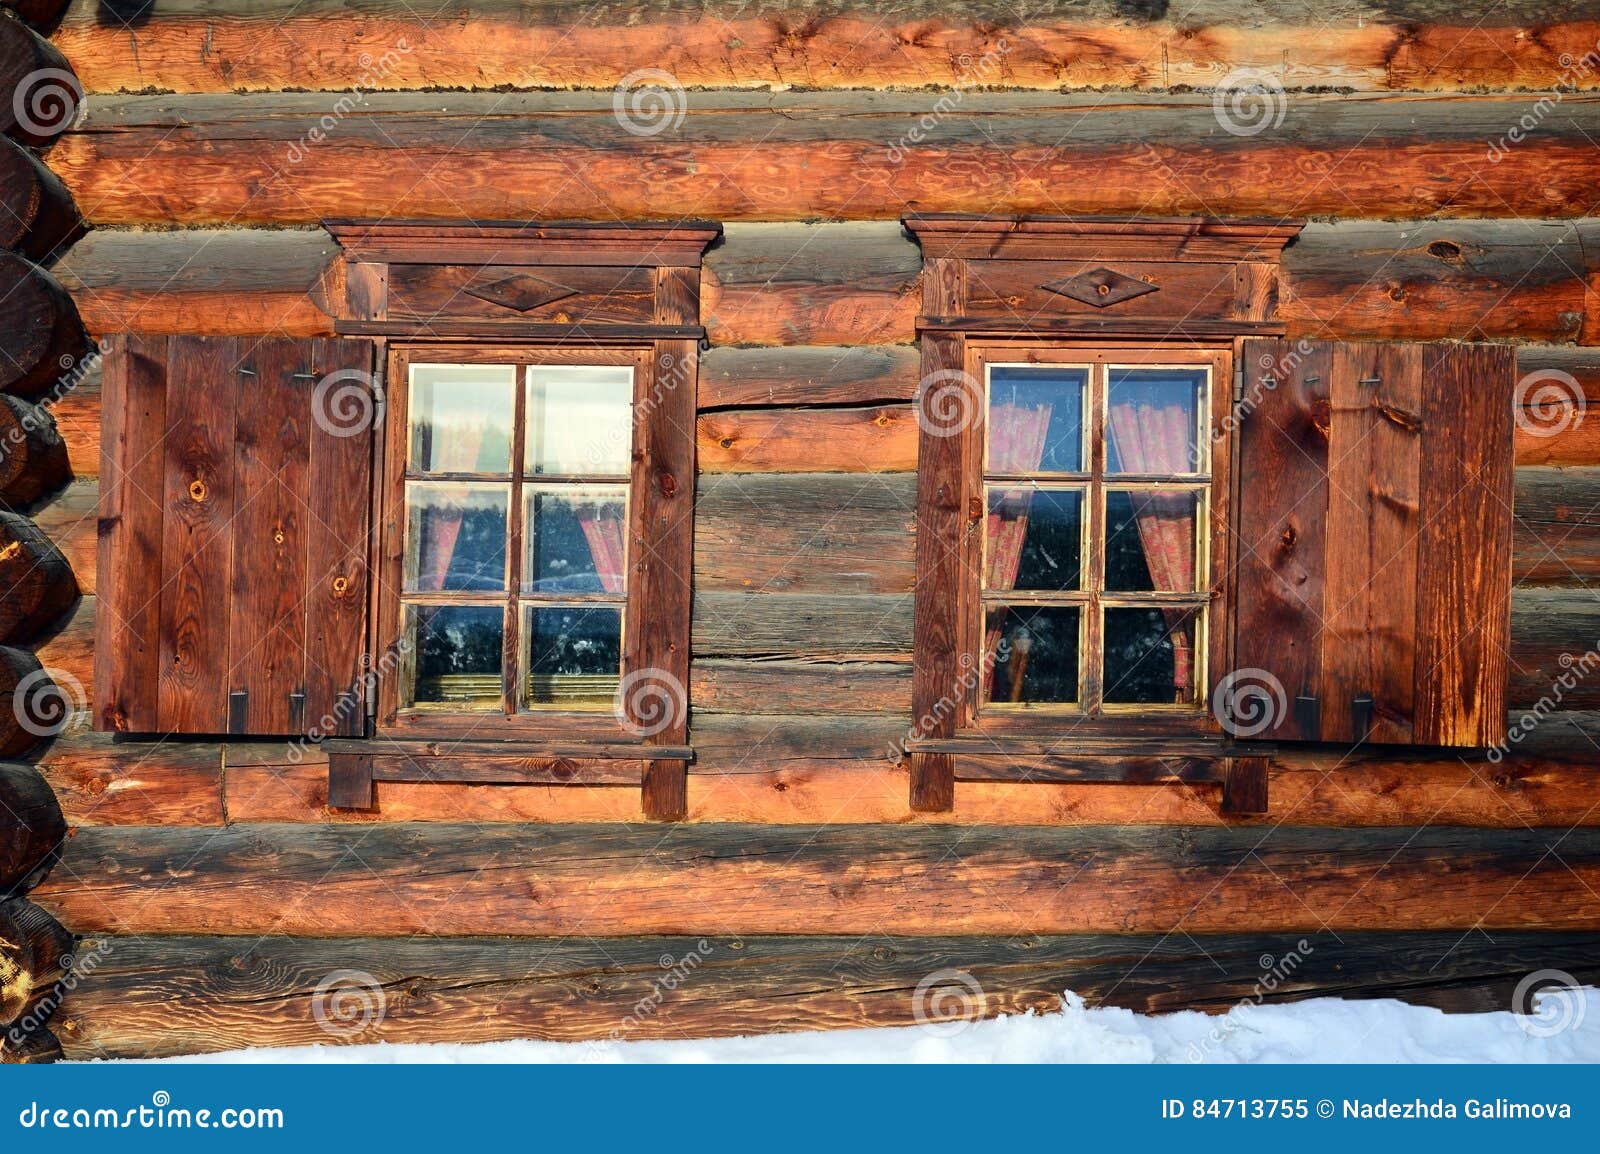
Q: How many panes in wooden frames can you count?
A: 12